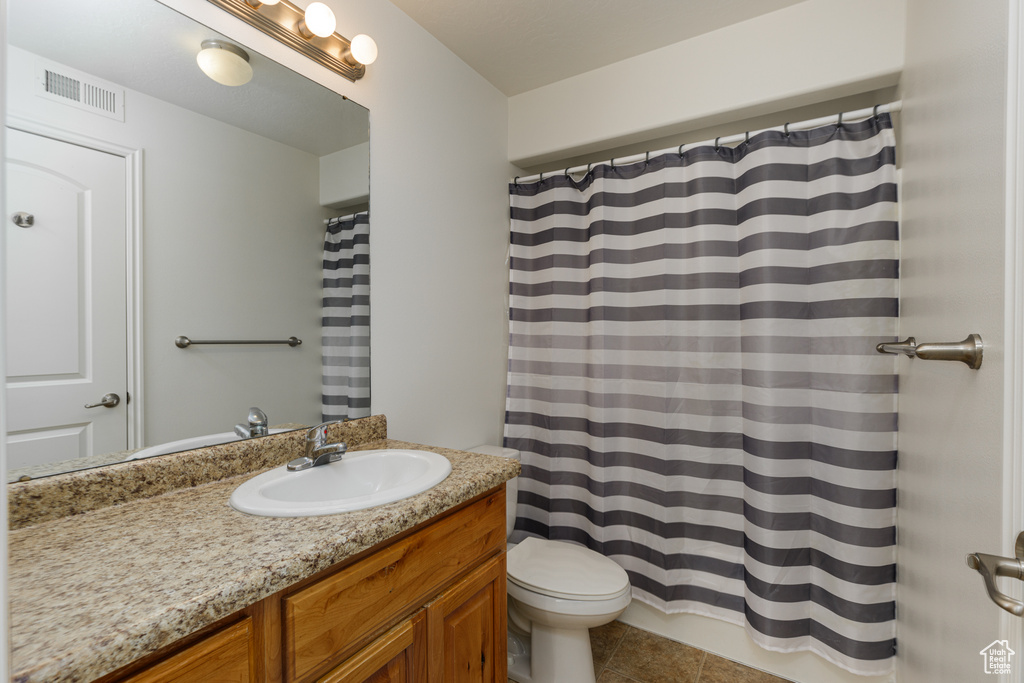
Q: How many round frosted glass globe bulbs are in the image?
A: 3